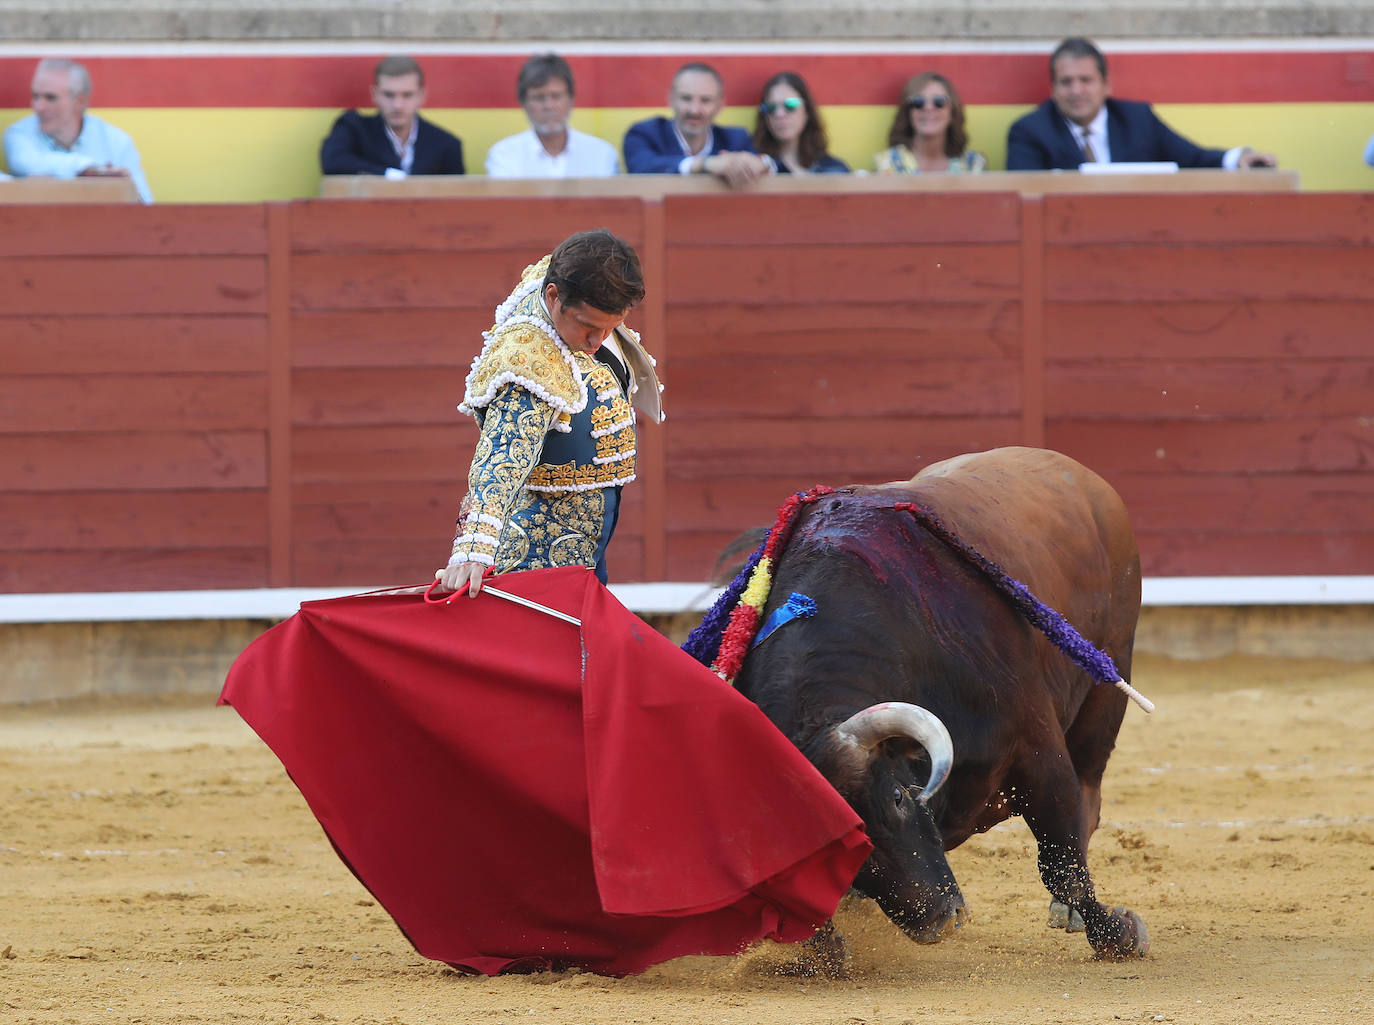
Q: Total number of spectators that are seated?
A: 7